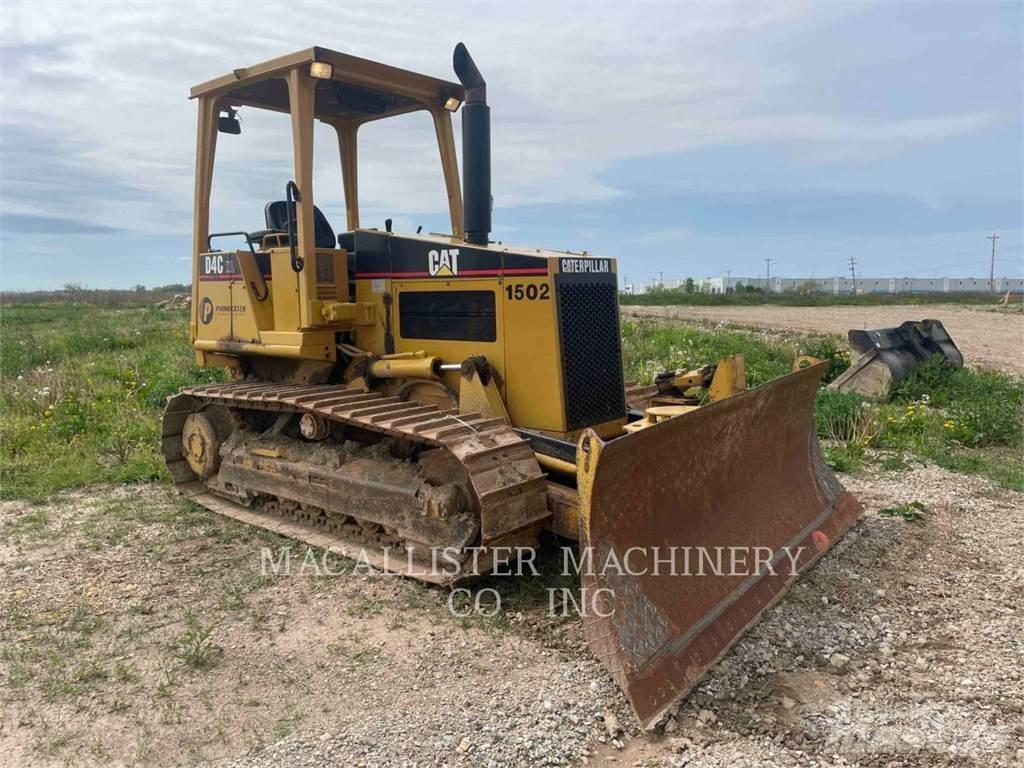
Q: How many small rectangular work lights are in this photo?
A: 2